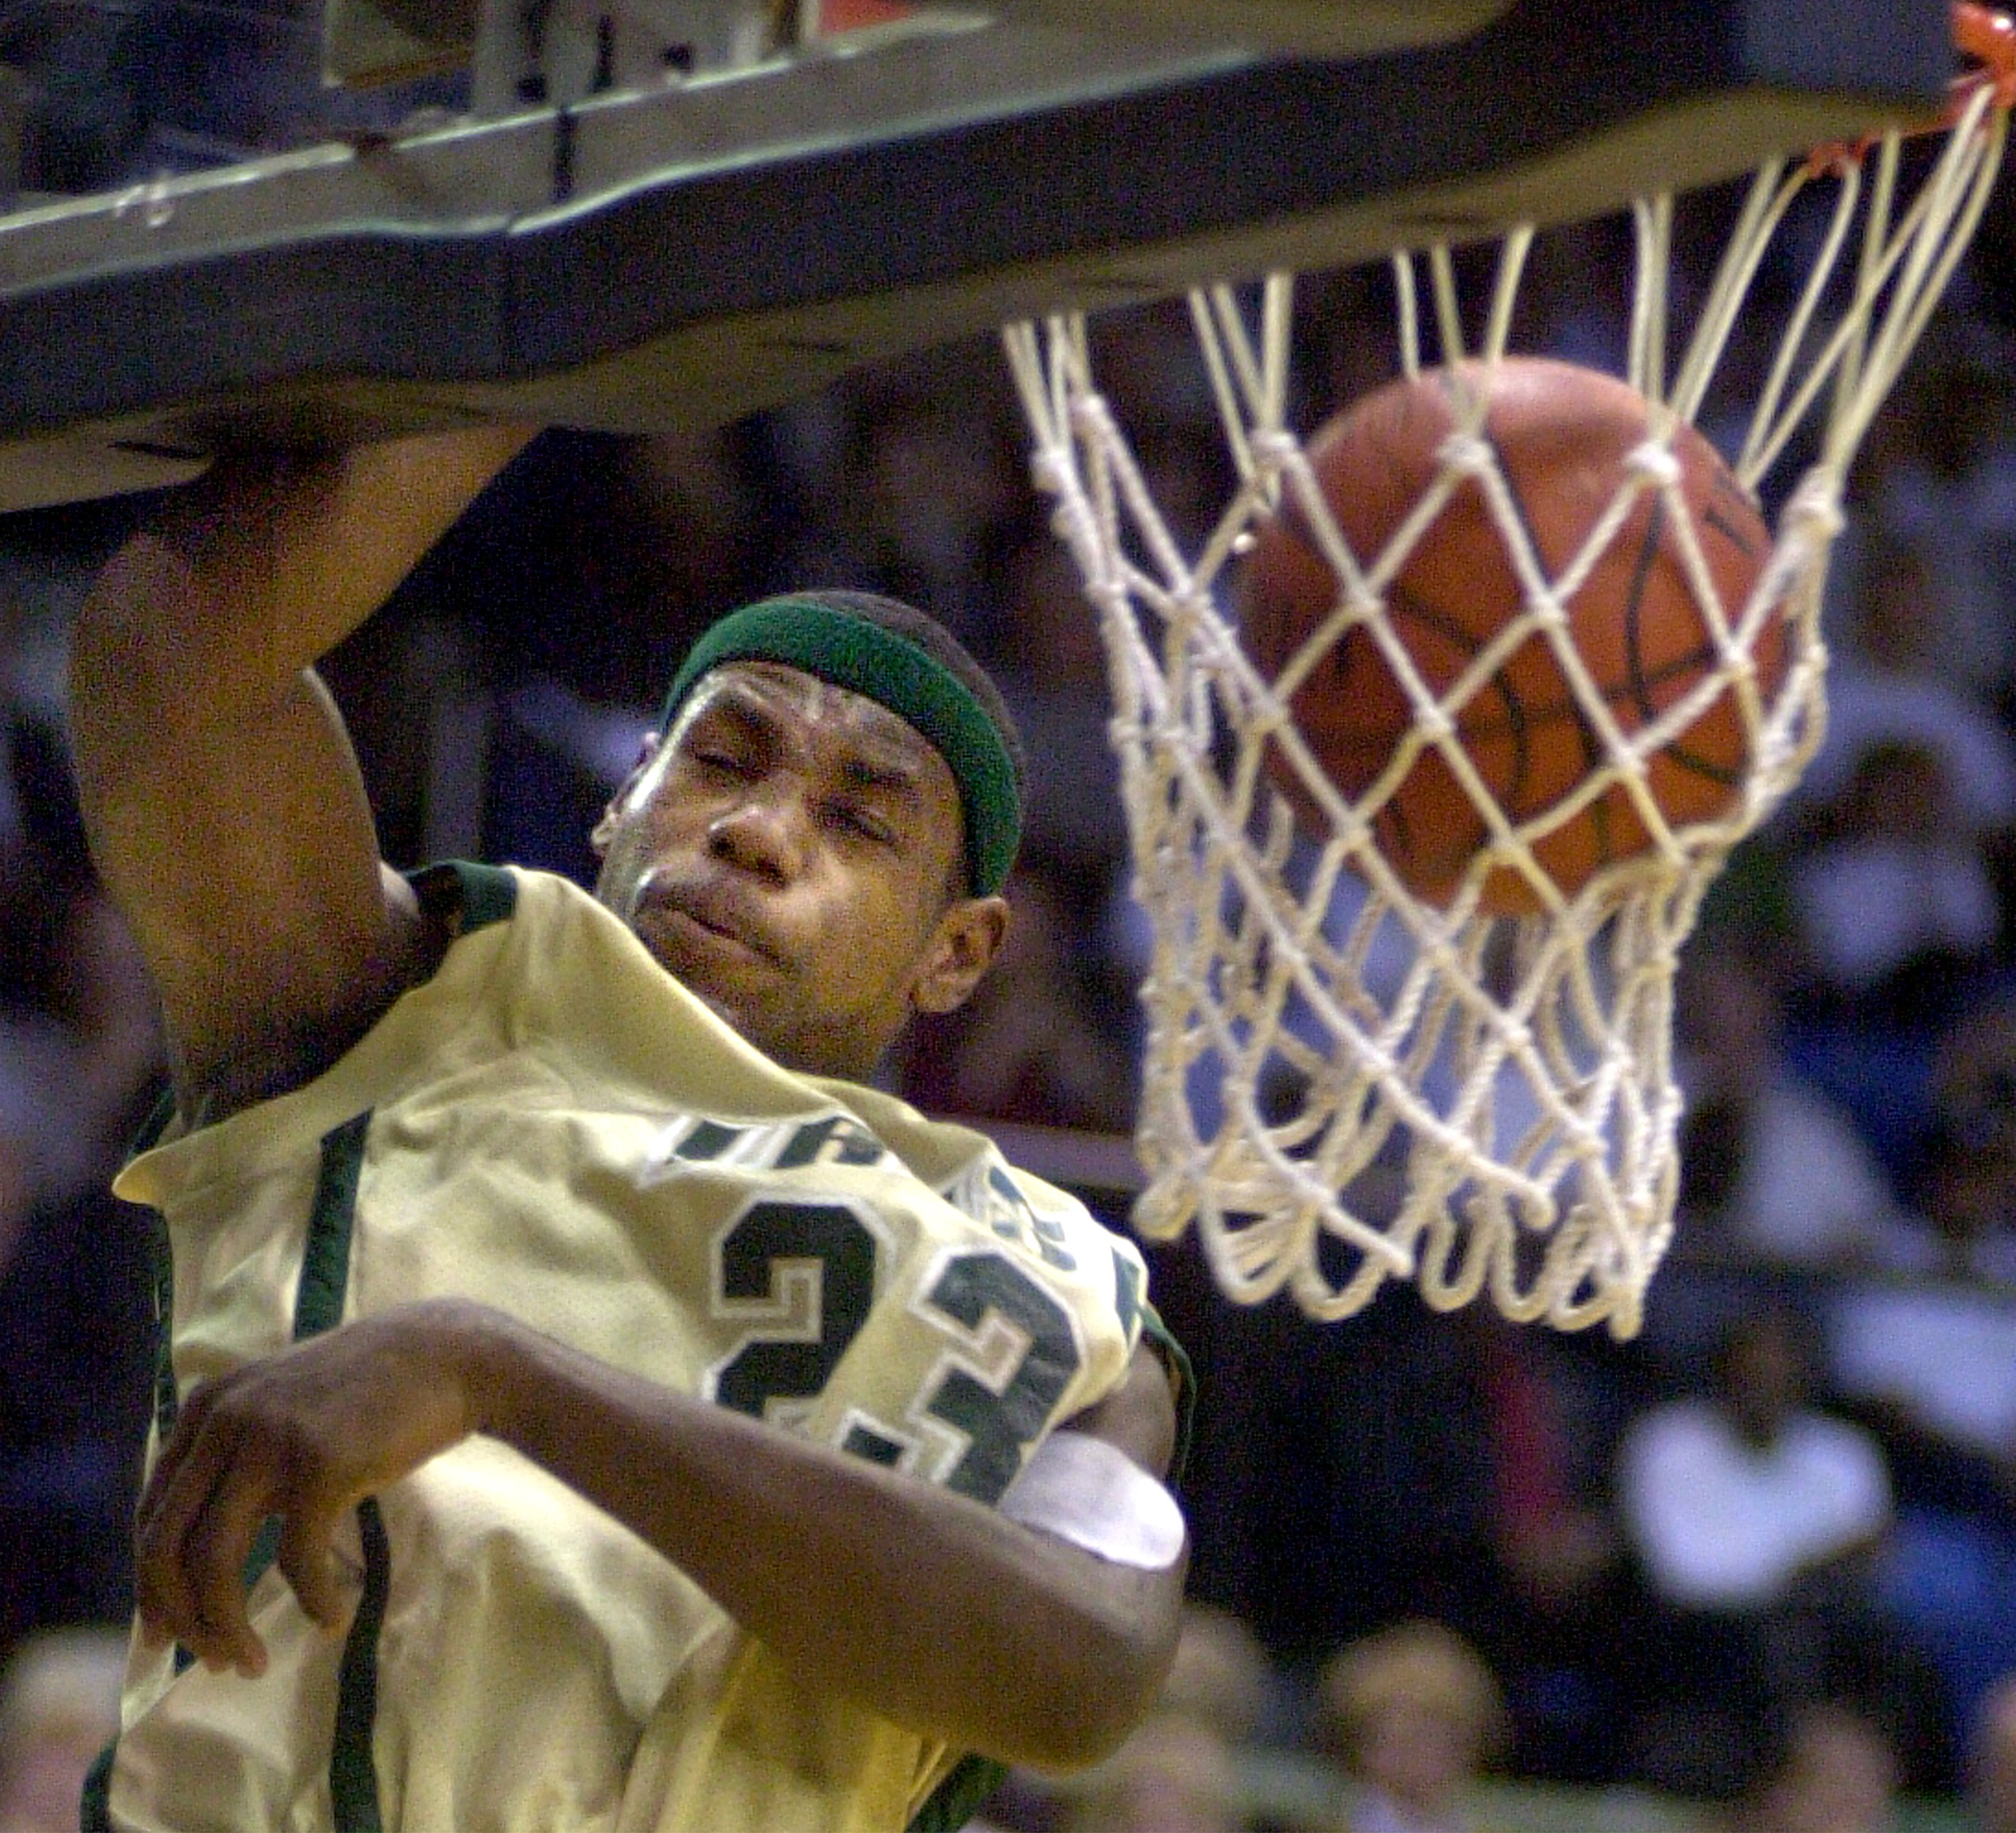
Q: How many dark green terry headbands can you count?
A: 1